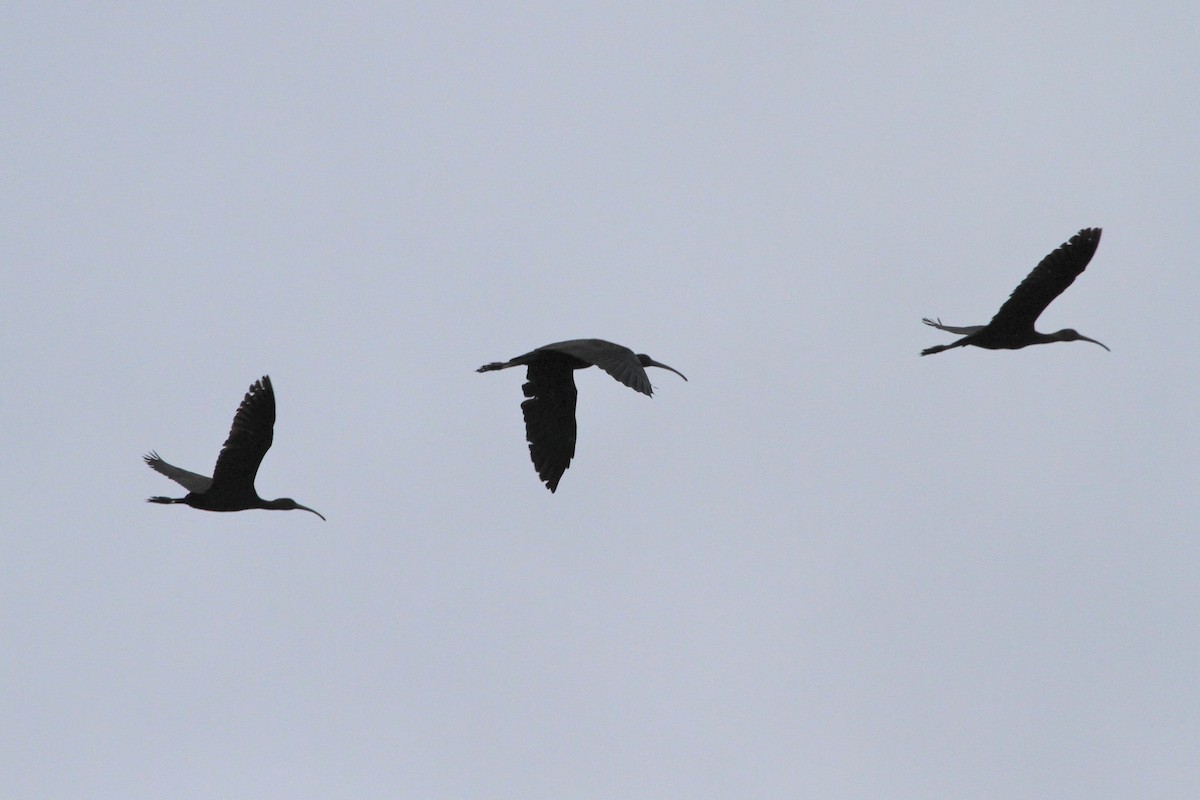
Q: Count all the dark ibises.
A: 3